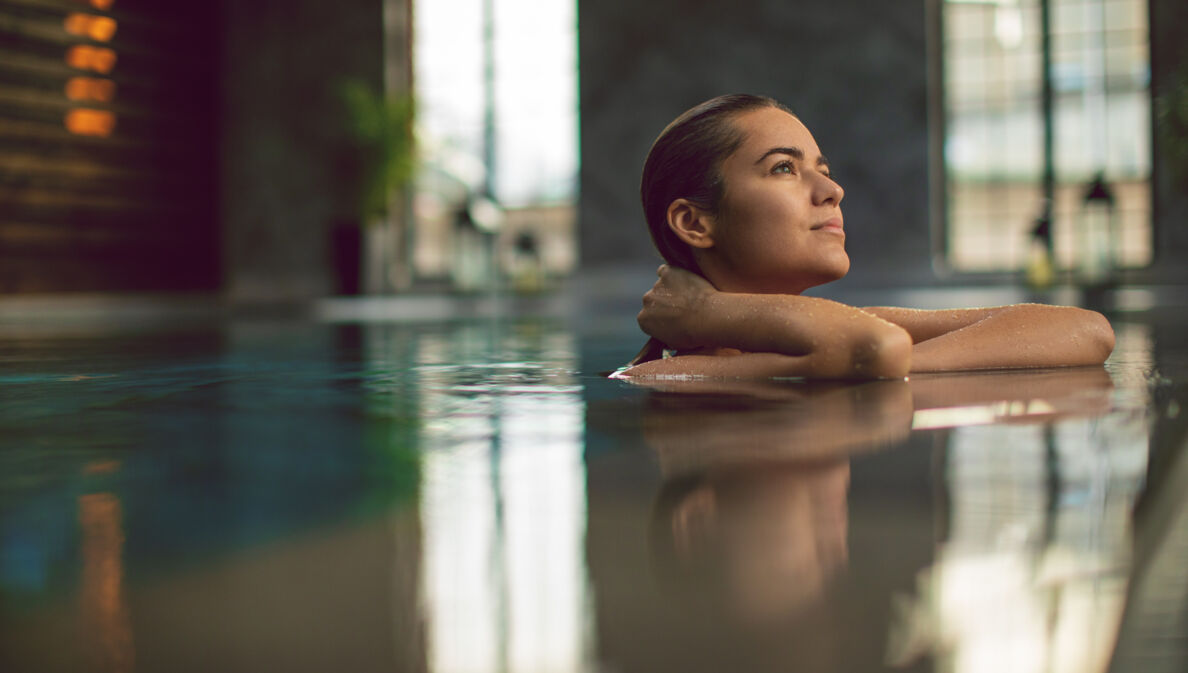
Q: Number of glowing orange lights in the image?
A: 5